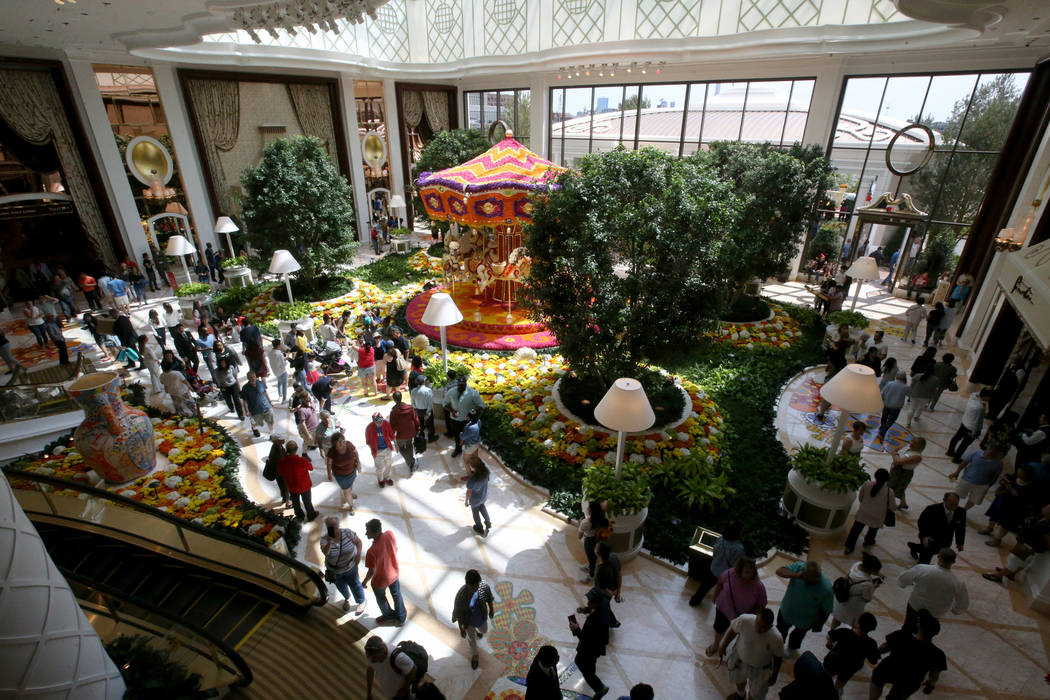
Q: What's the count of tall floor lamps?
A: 8